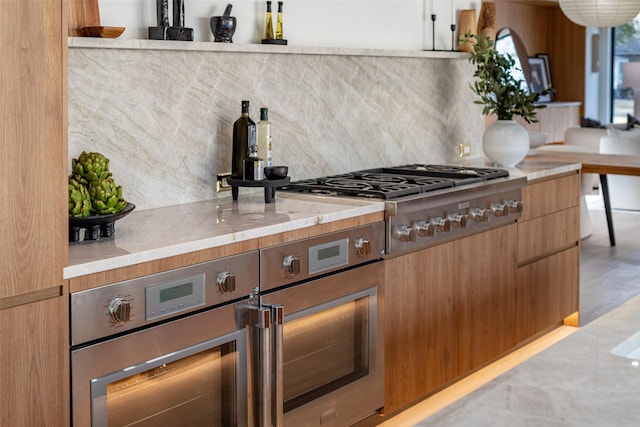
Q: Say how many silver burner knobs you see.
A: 7